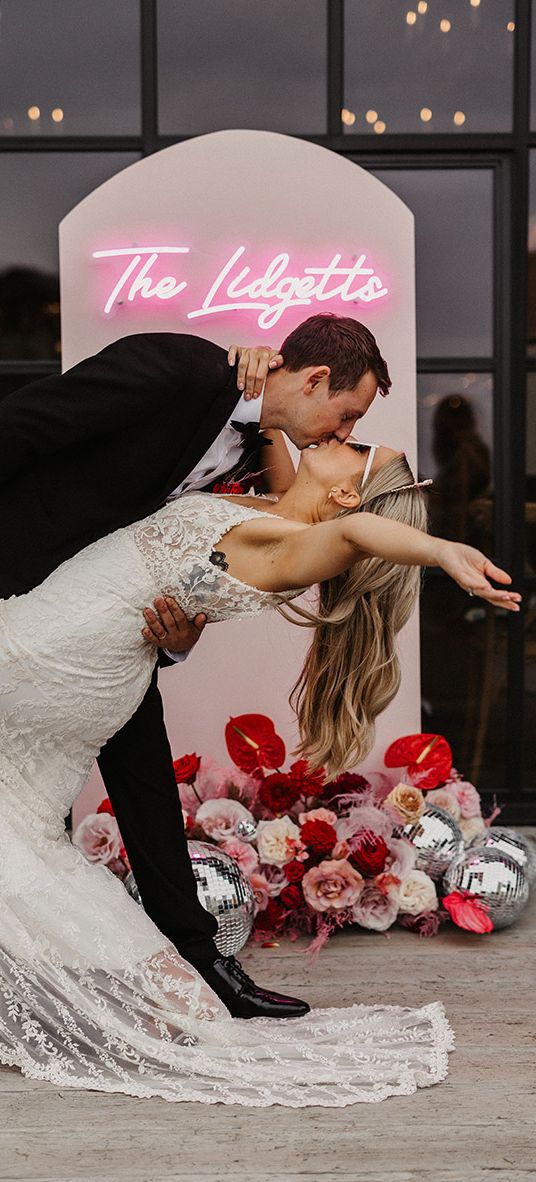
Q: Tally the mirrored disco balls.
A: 5